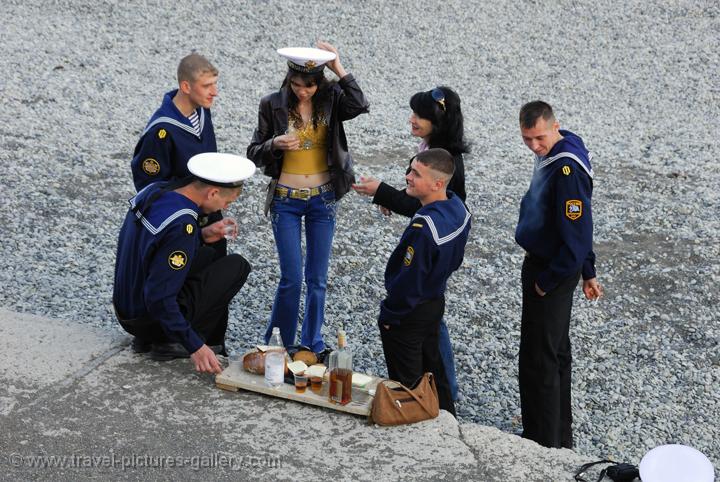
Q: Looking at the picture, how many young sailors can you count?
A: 4